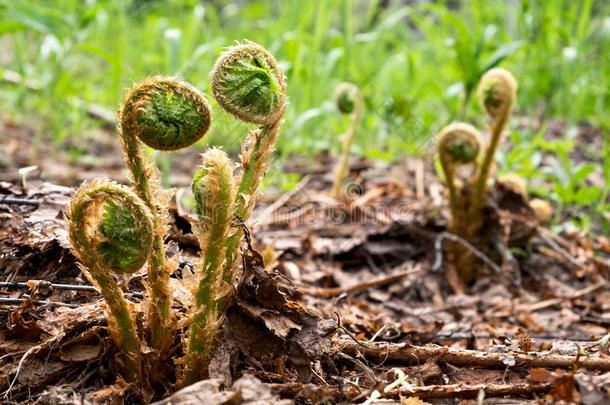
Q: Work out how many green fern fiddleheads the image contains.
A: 7